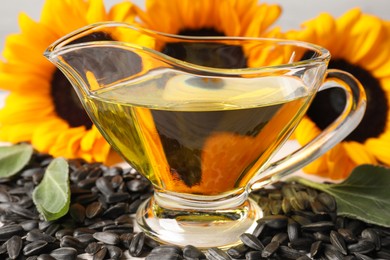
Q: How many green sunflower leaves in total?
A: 3